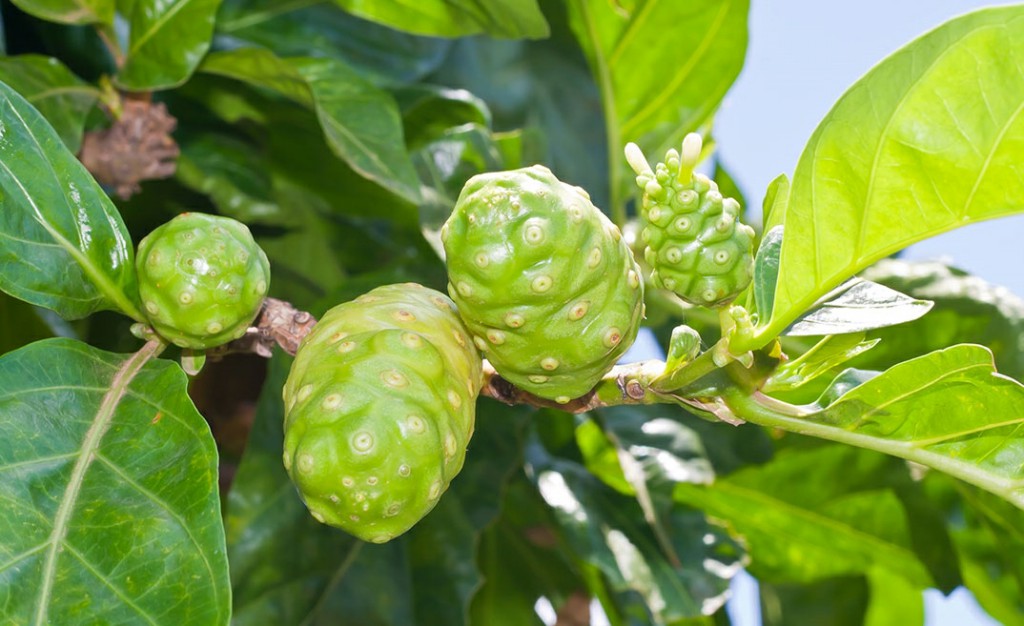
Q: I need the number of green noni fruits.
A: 4